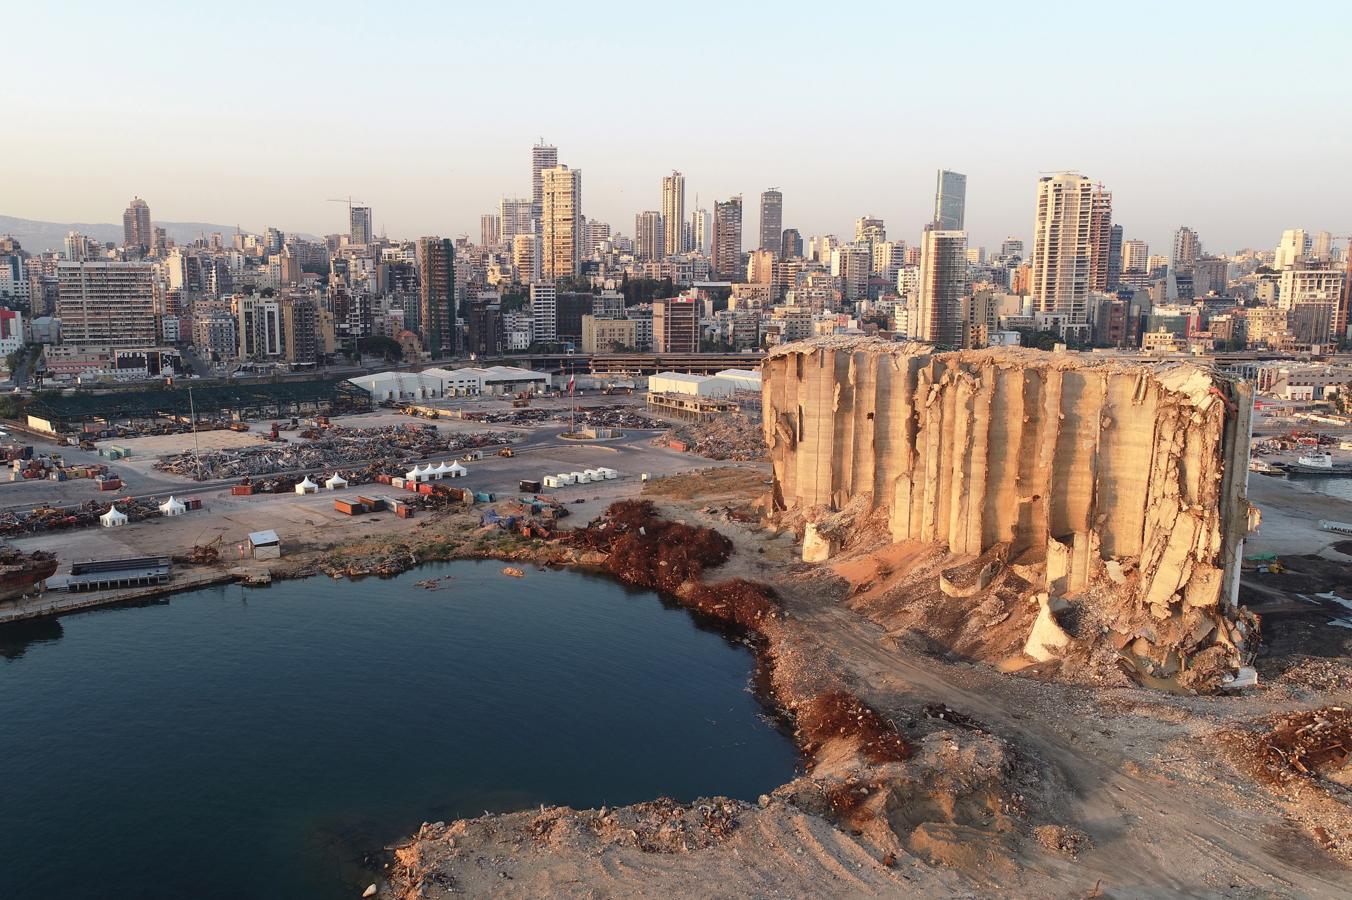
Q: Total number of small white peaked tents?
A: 8